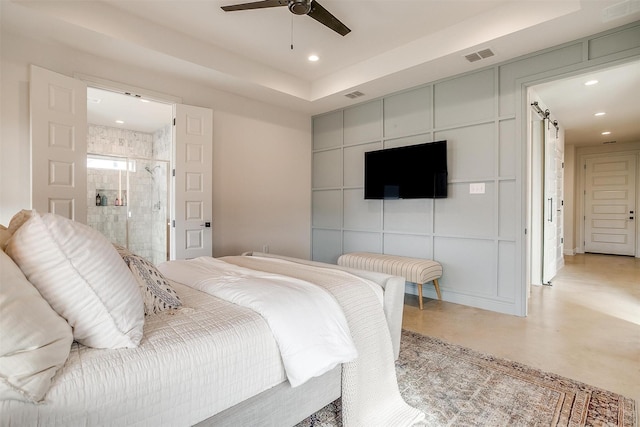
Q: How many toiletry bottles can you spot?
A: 4